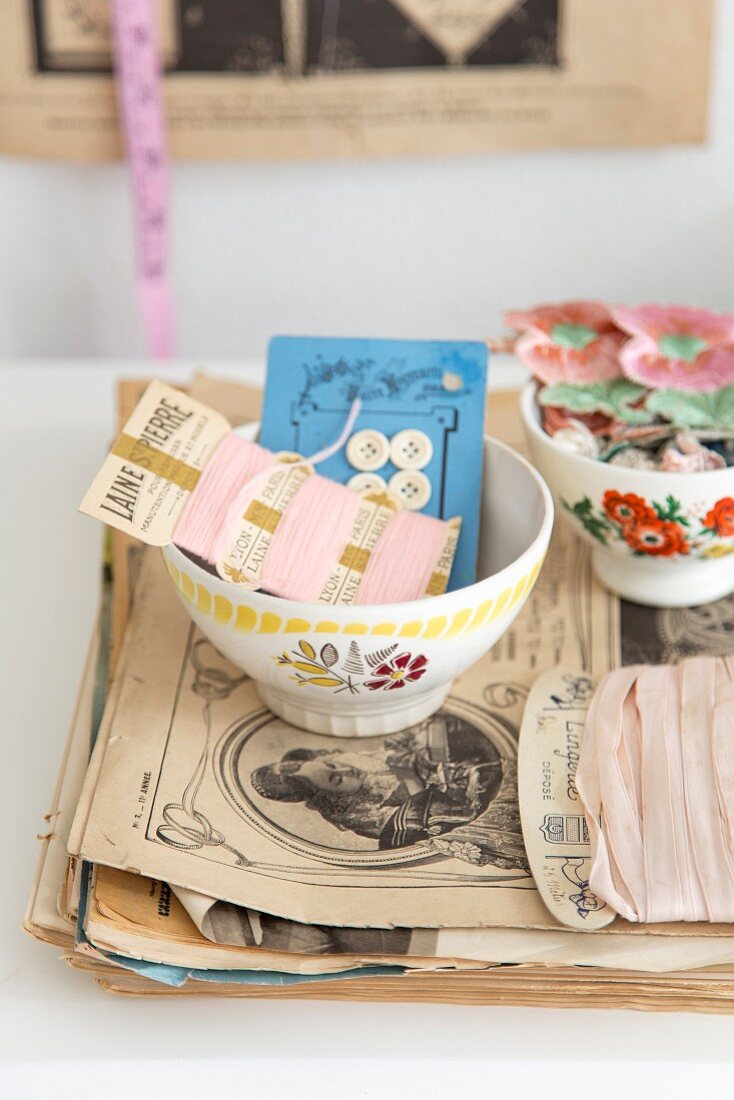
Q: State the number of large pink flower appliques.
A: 2